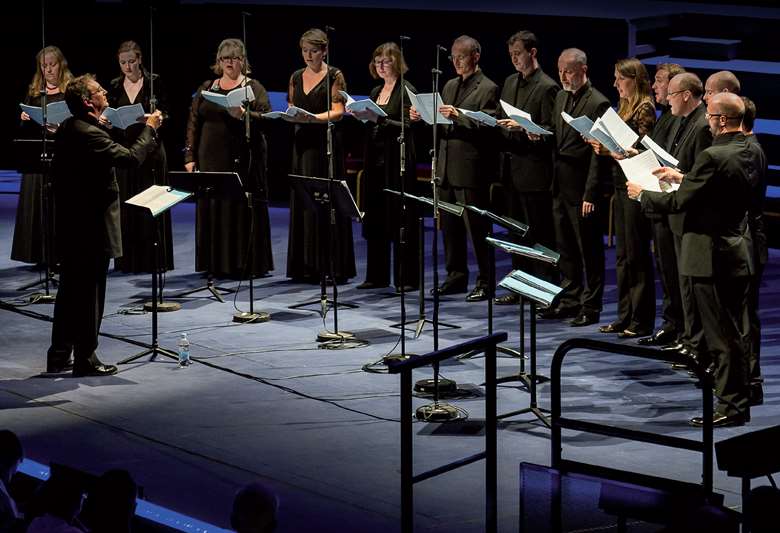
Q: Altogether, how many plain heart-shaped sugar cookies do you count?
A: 0